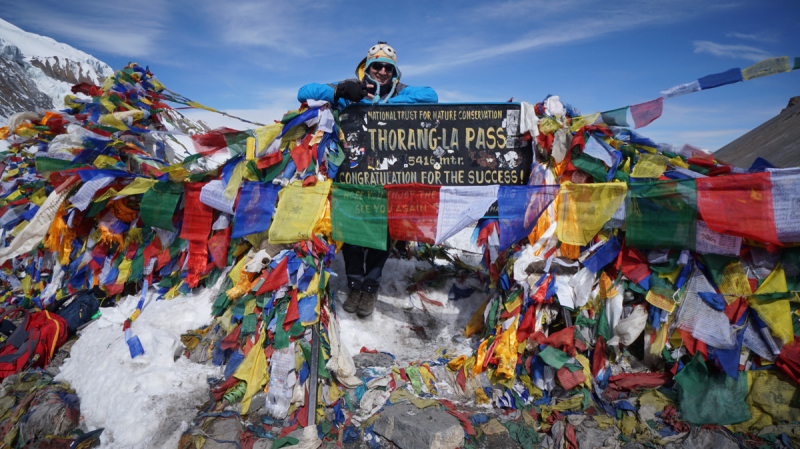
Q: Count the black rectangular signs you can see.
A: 1